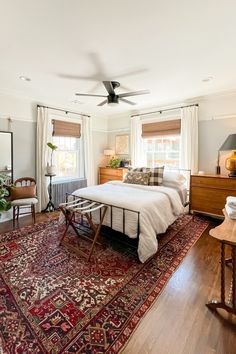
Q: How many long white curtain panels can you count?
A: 4